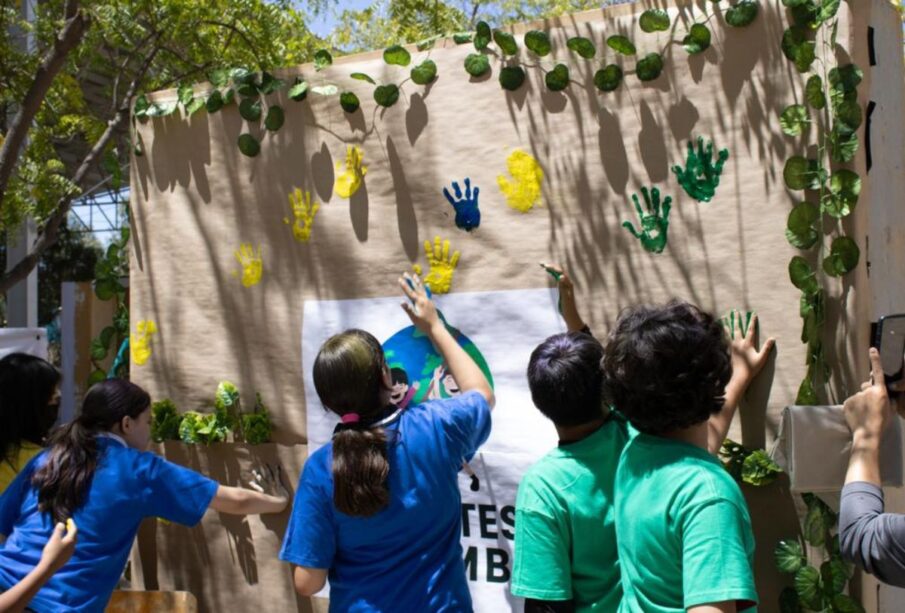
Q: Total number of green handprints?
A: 2